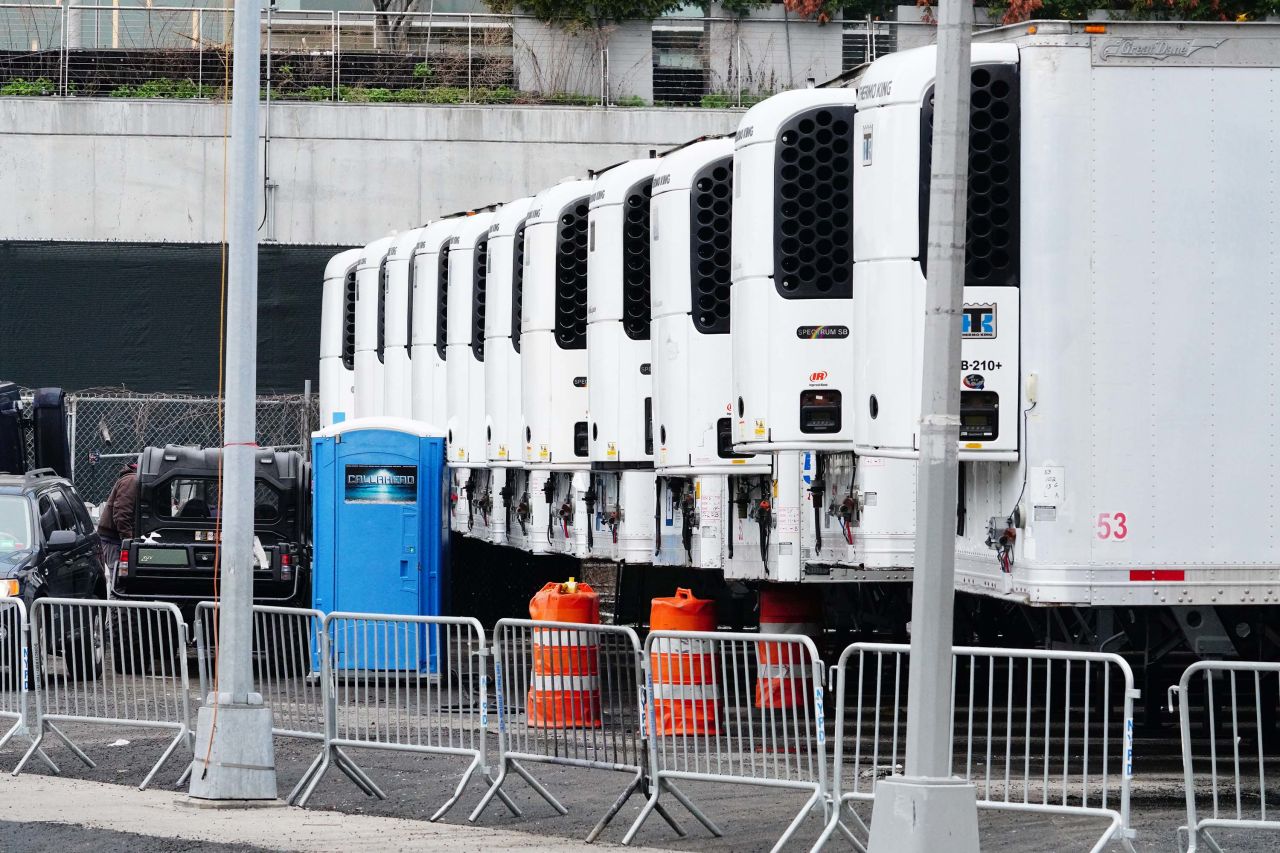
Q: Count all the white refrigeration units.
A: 11